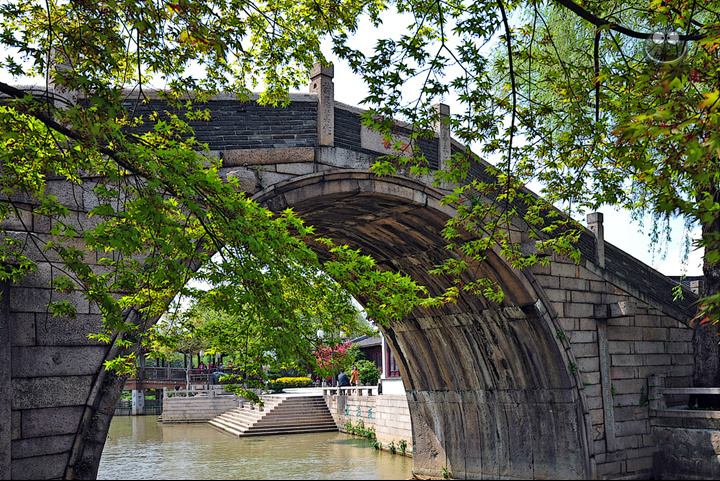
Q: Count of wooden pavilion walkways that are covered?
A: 1